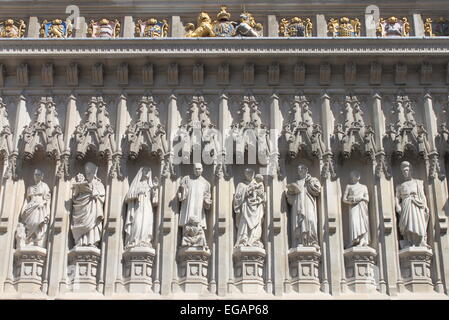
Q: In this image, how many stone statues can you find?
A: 8